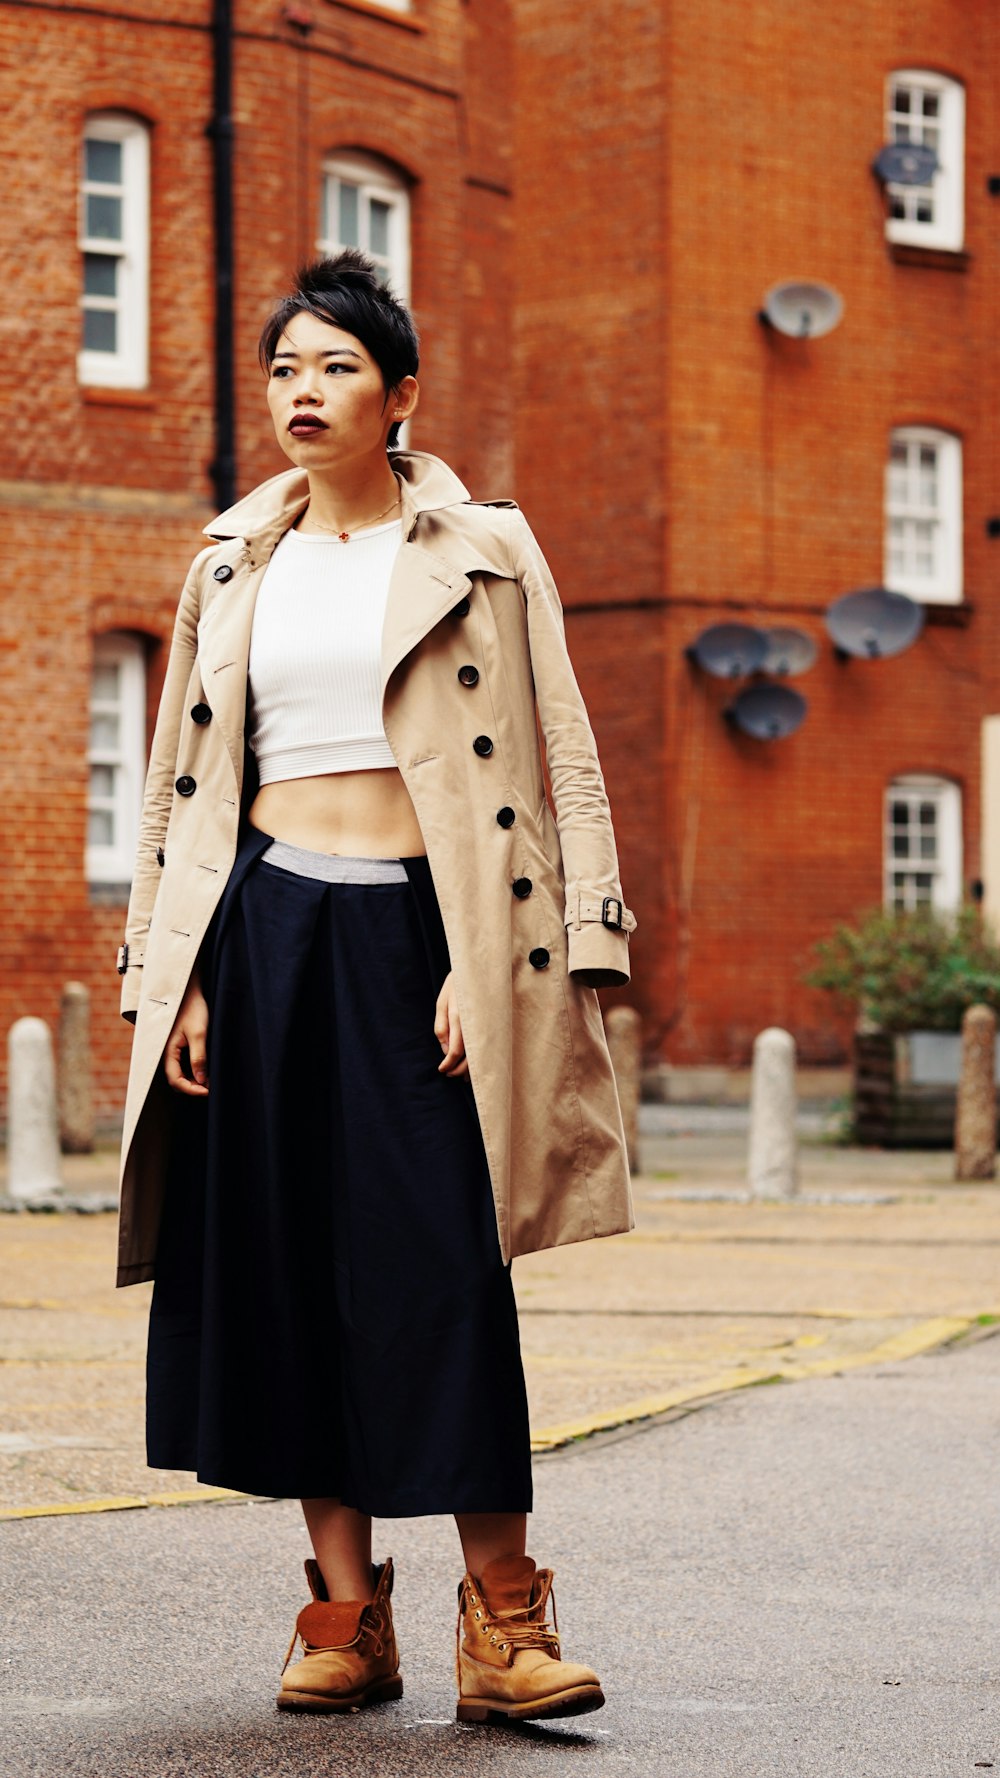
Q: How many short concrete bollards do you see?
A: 5